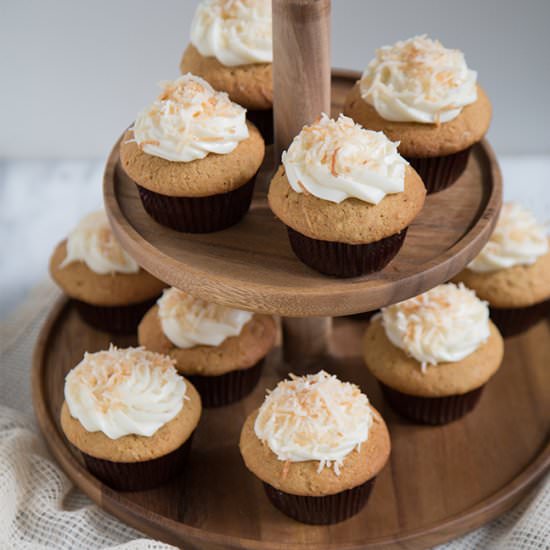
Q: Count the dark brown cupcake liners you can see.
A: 10